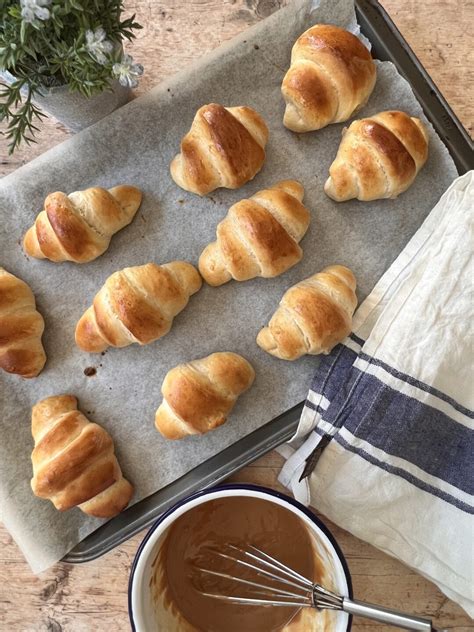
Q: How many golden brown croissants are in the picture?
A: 10